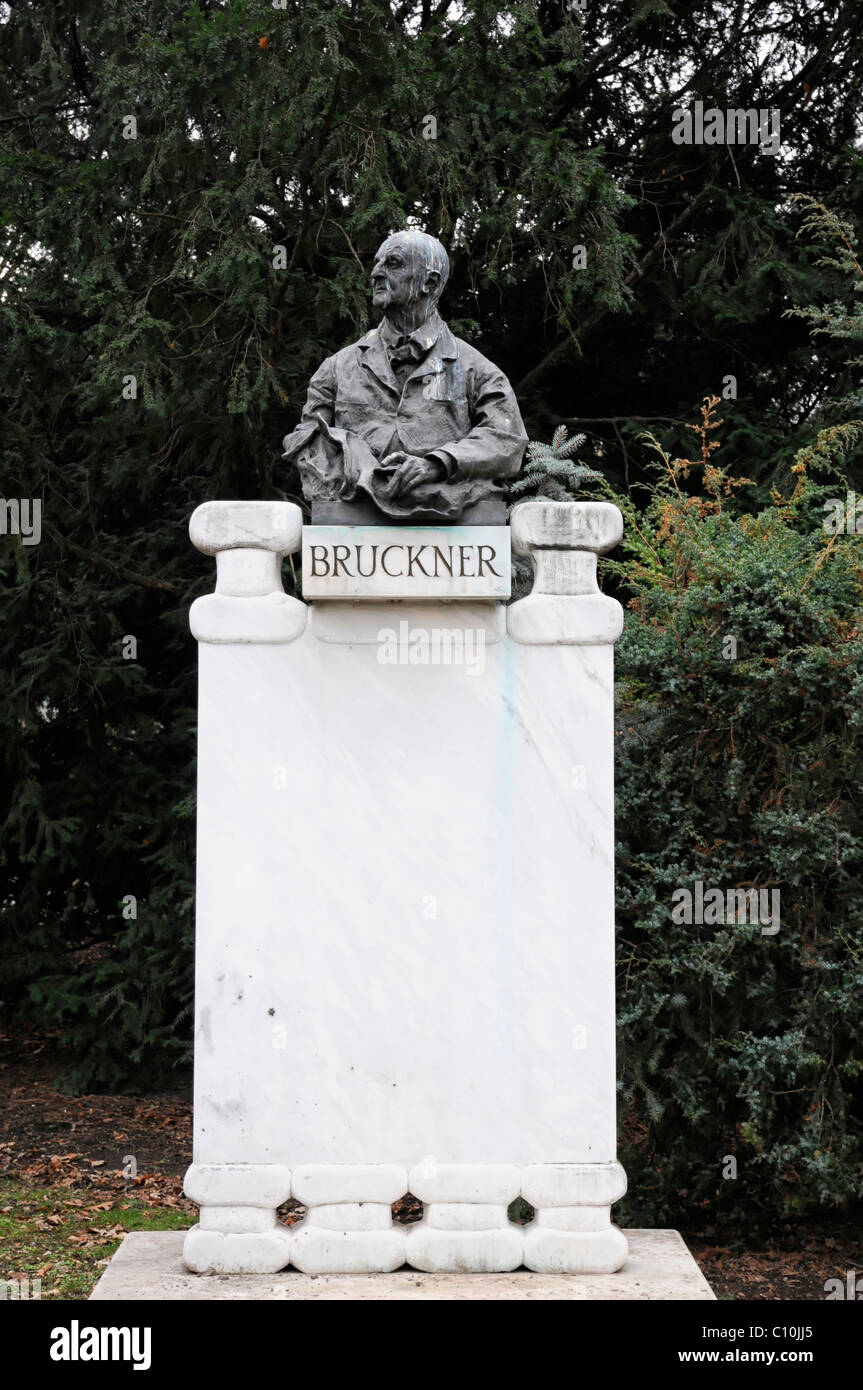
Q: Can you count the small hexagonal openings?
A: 3